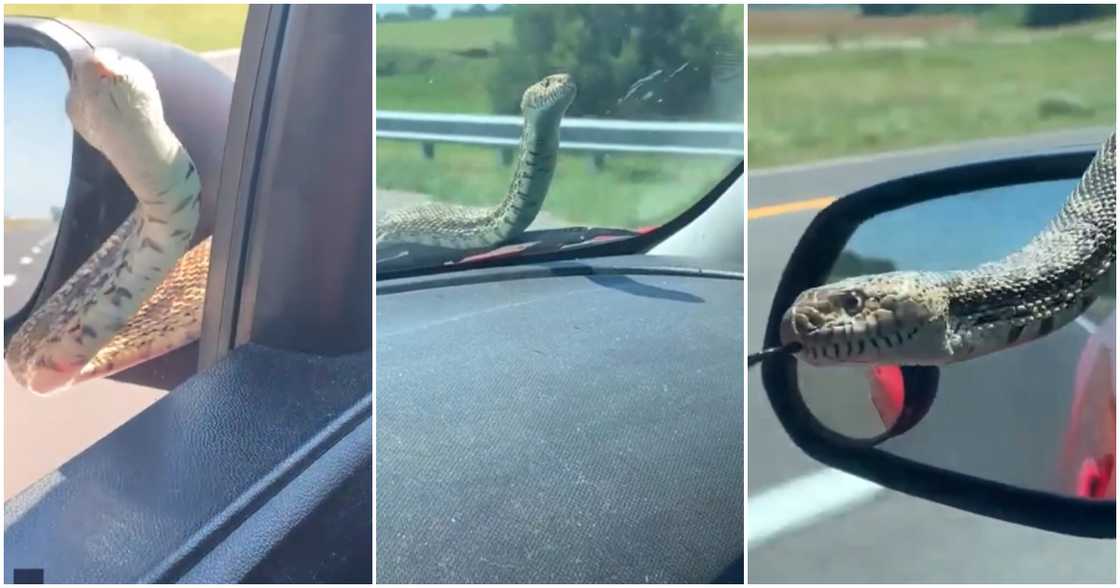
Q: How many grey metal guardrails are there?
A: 1